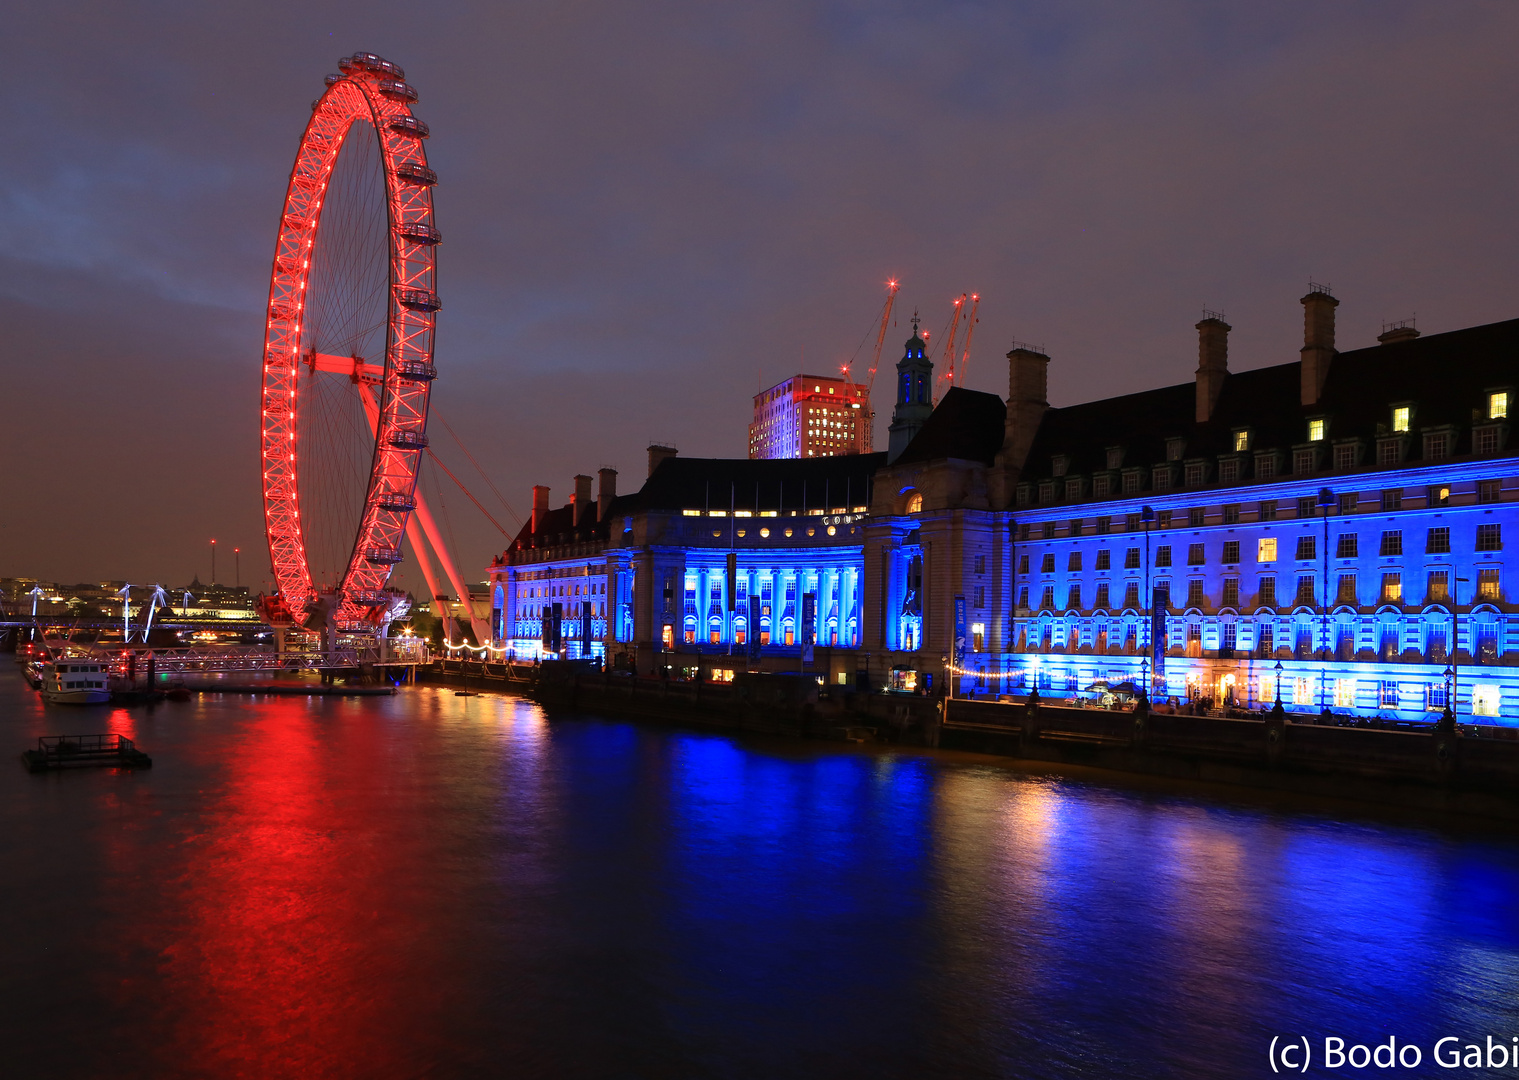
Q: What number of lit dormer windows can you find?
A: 4